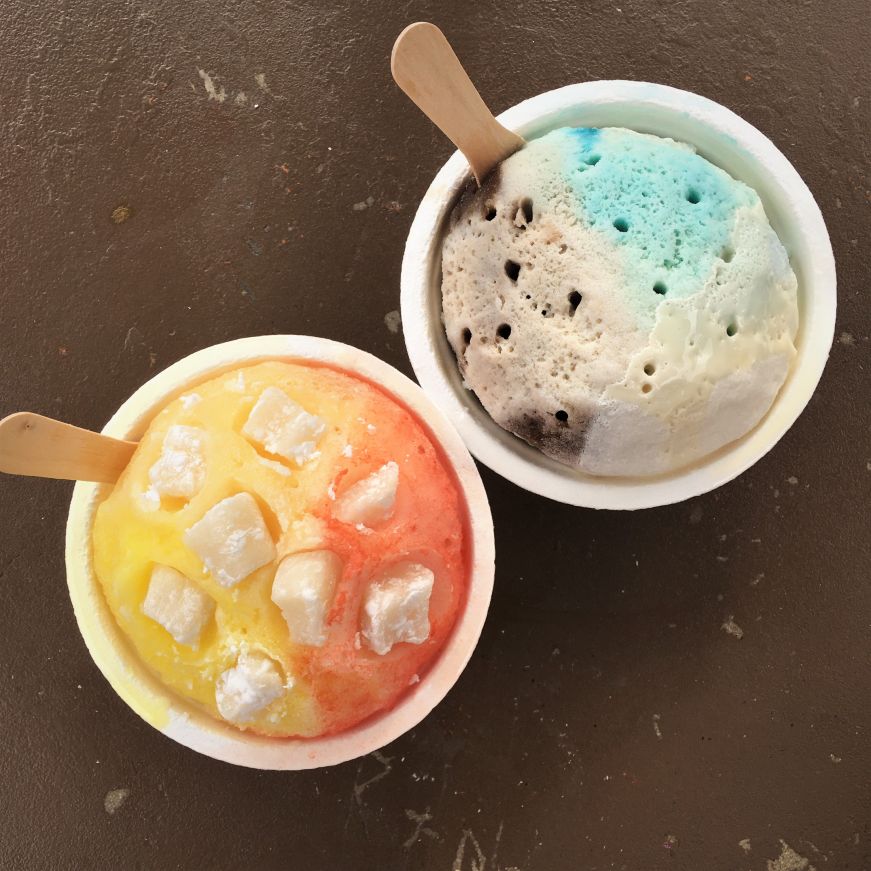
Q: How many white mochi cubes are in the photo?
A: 8